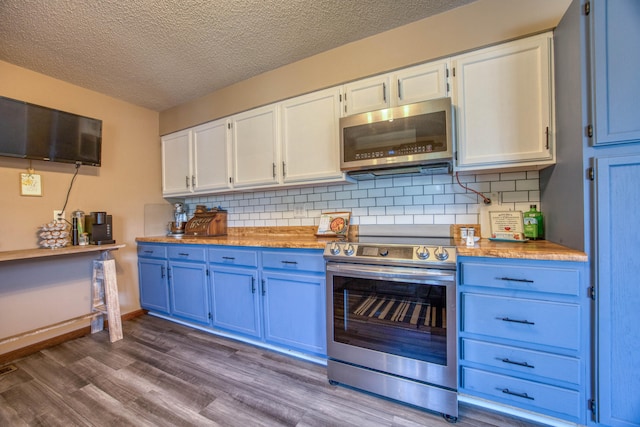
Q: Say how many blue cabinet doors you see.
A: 6